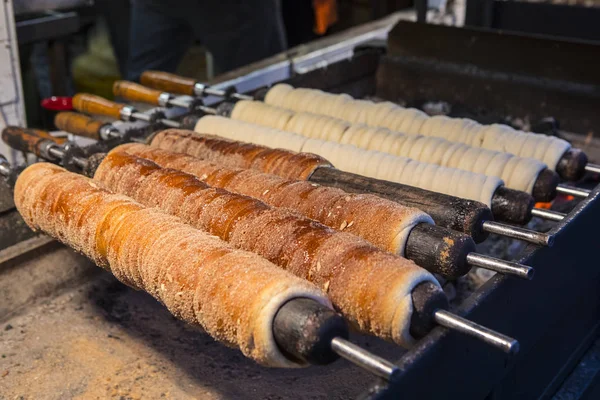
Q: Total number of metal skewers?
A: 7